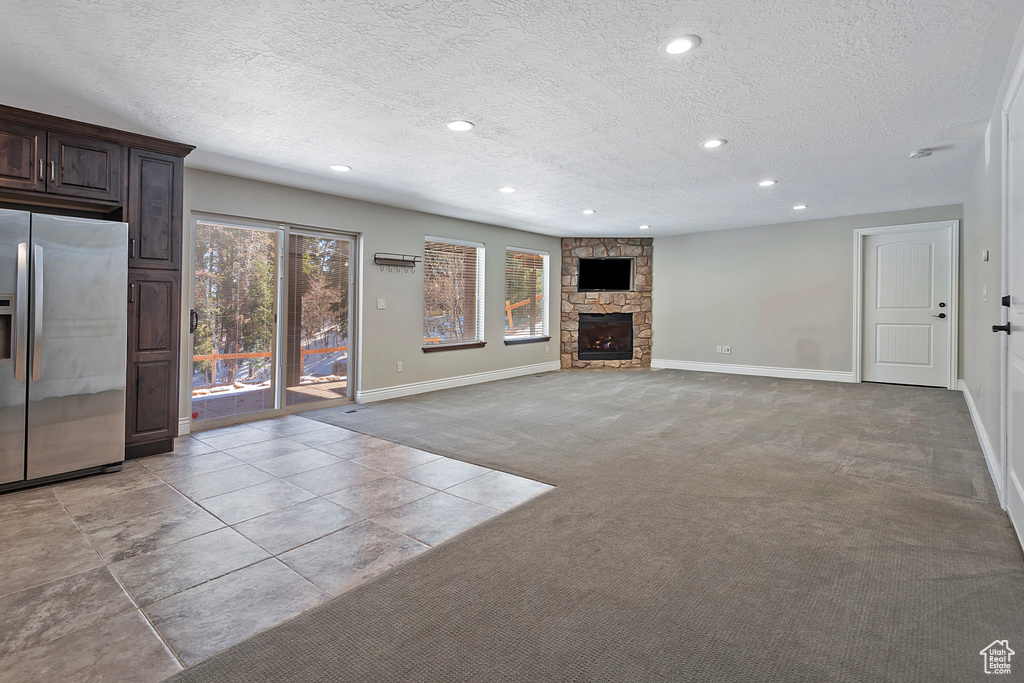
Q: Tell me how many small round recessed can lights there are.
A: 9